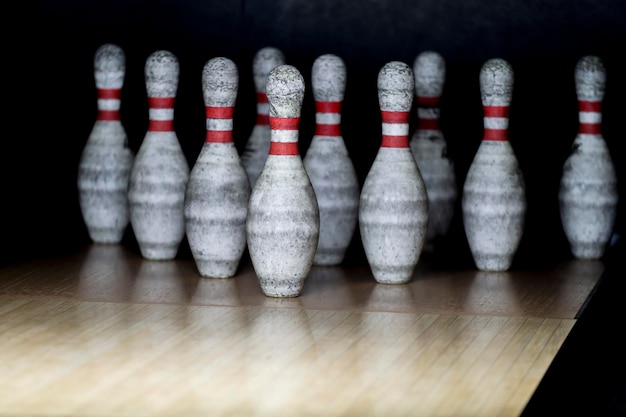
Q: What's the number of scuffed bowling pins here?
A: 10